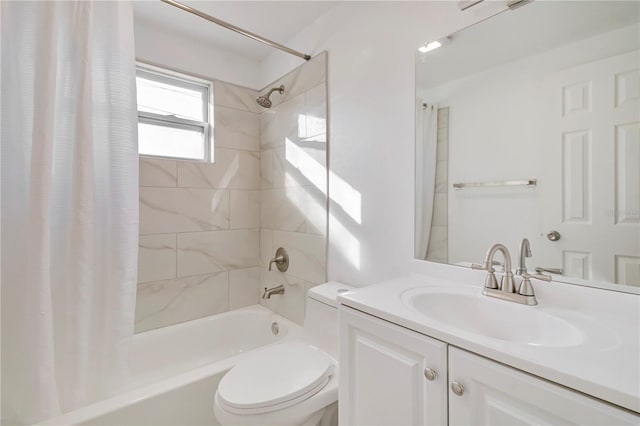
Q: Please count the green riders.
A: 0